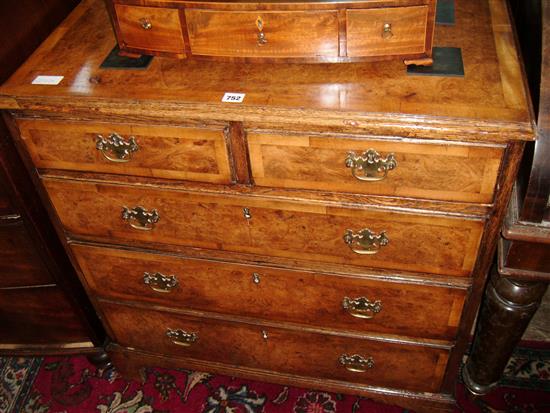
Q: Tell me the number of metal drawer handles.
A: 11